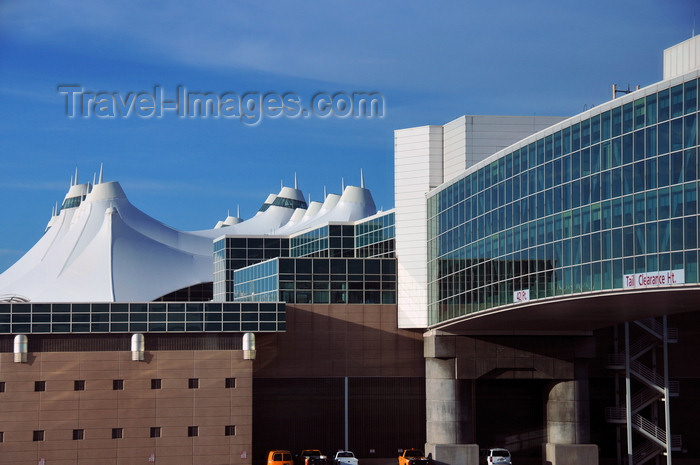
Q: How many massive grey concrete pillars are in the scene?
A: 2